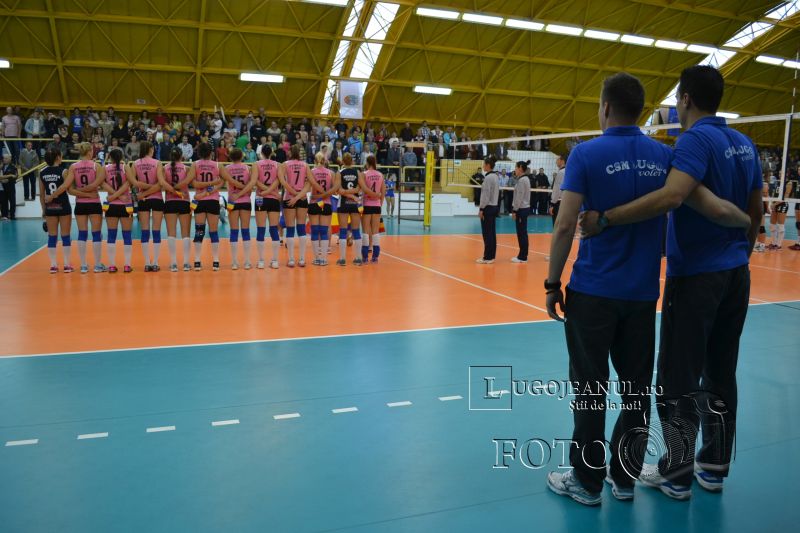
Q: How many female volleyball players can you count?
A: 12